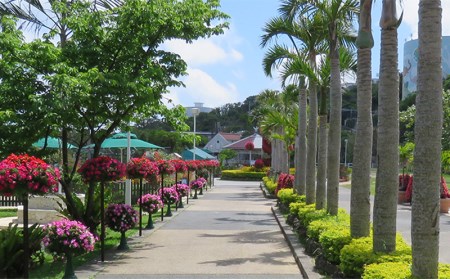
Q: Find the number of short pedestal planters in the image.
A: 7